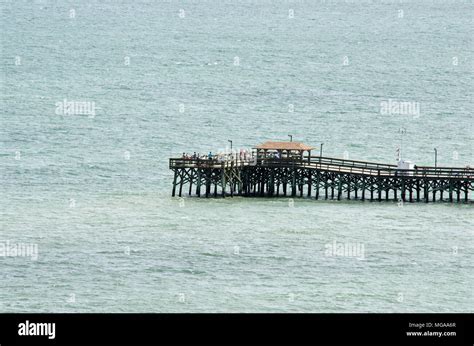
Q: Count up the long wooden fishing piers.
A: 1